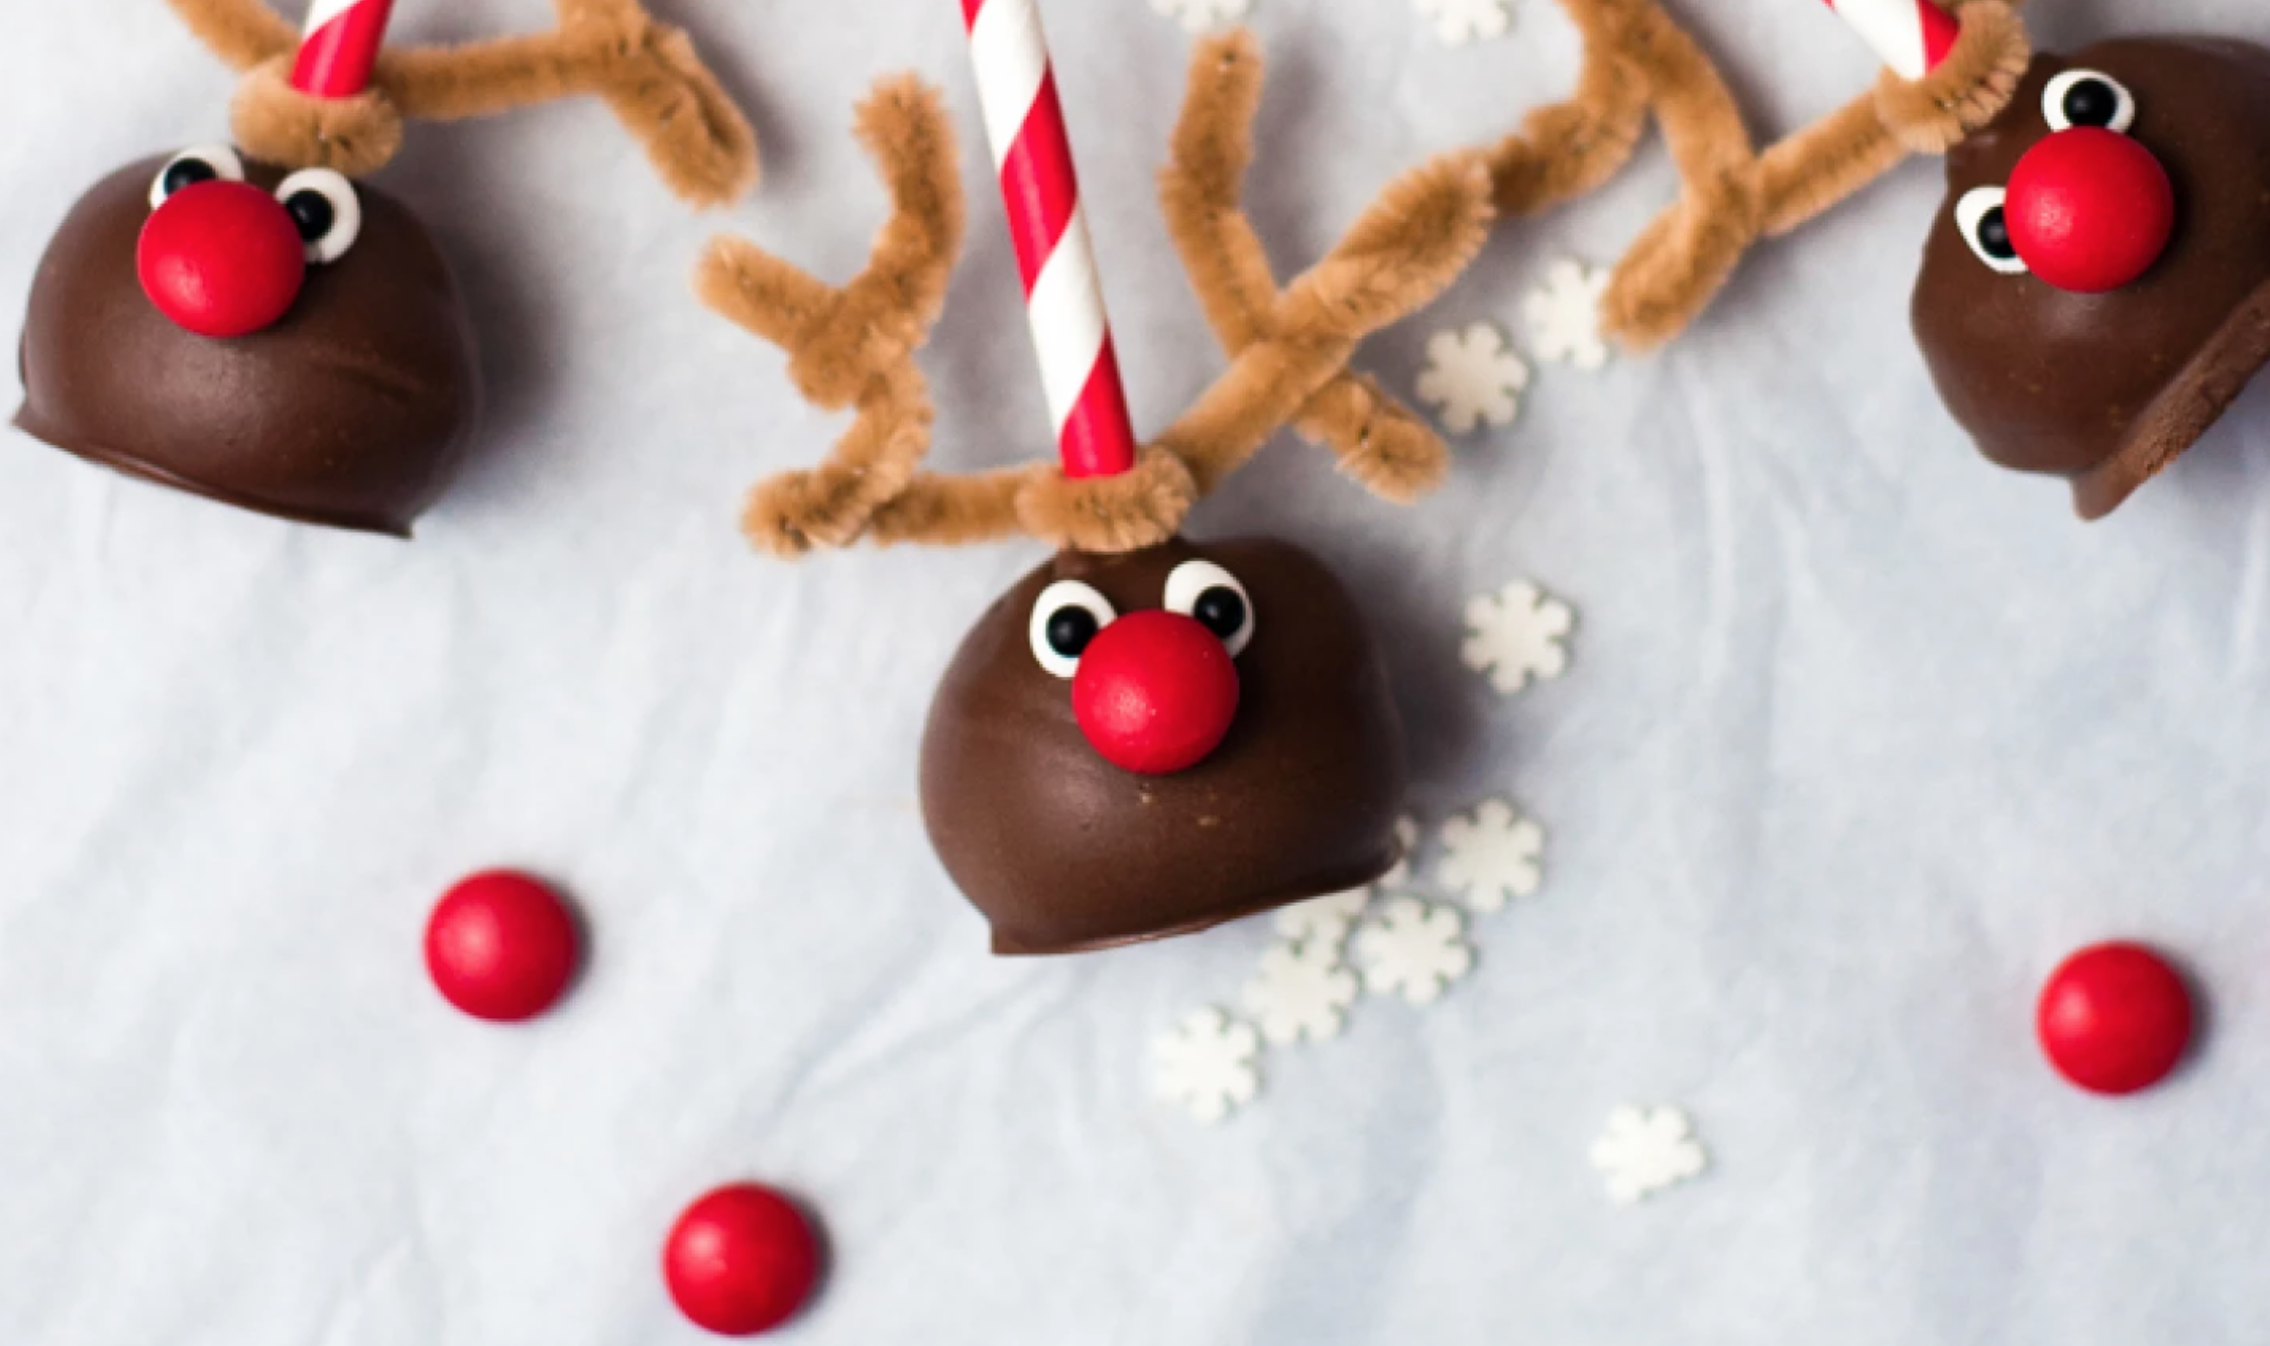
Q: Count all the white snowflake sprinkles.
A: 12